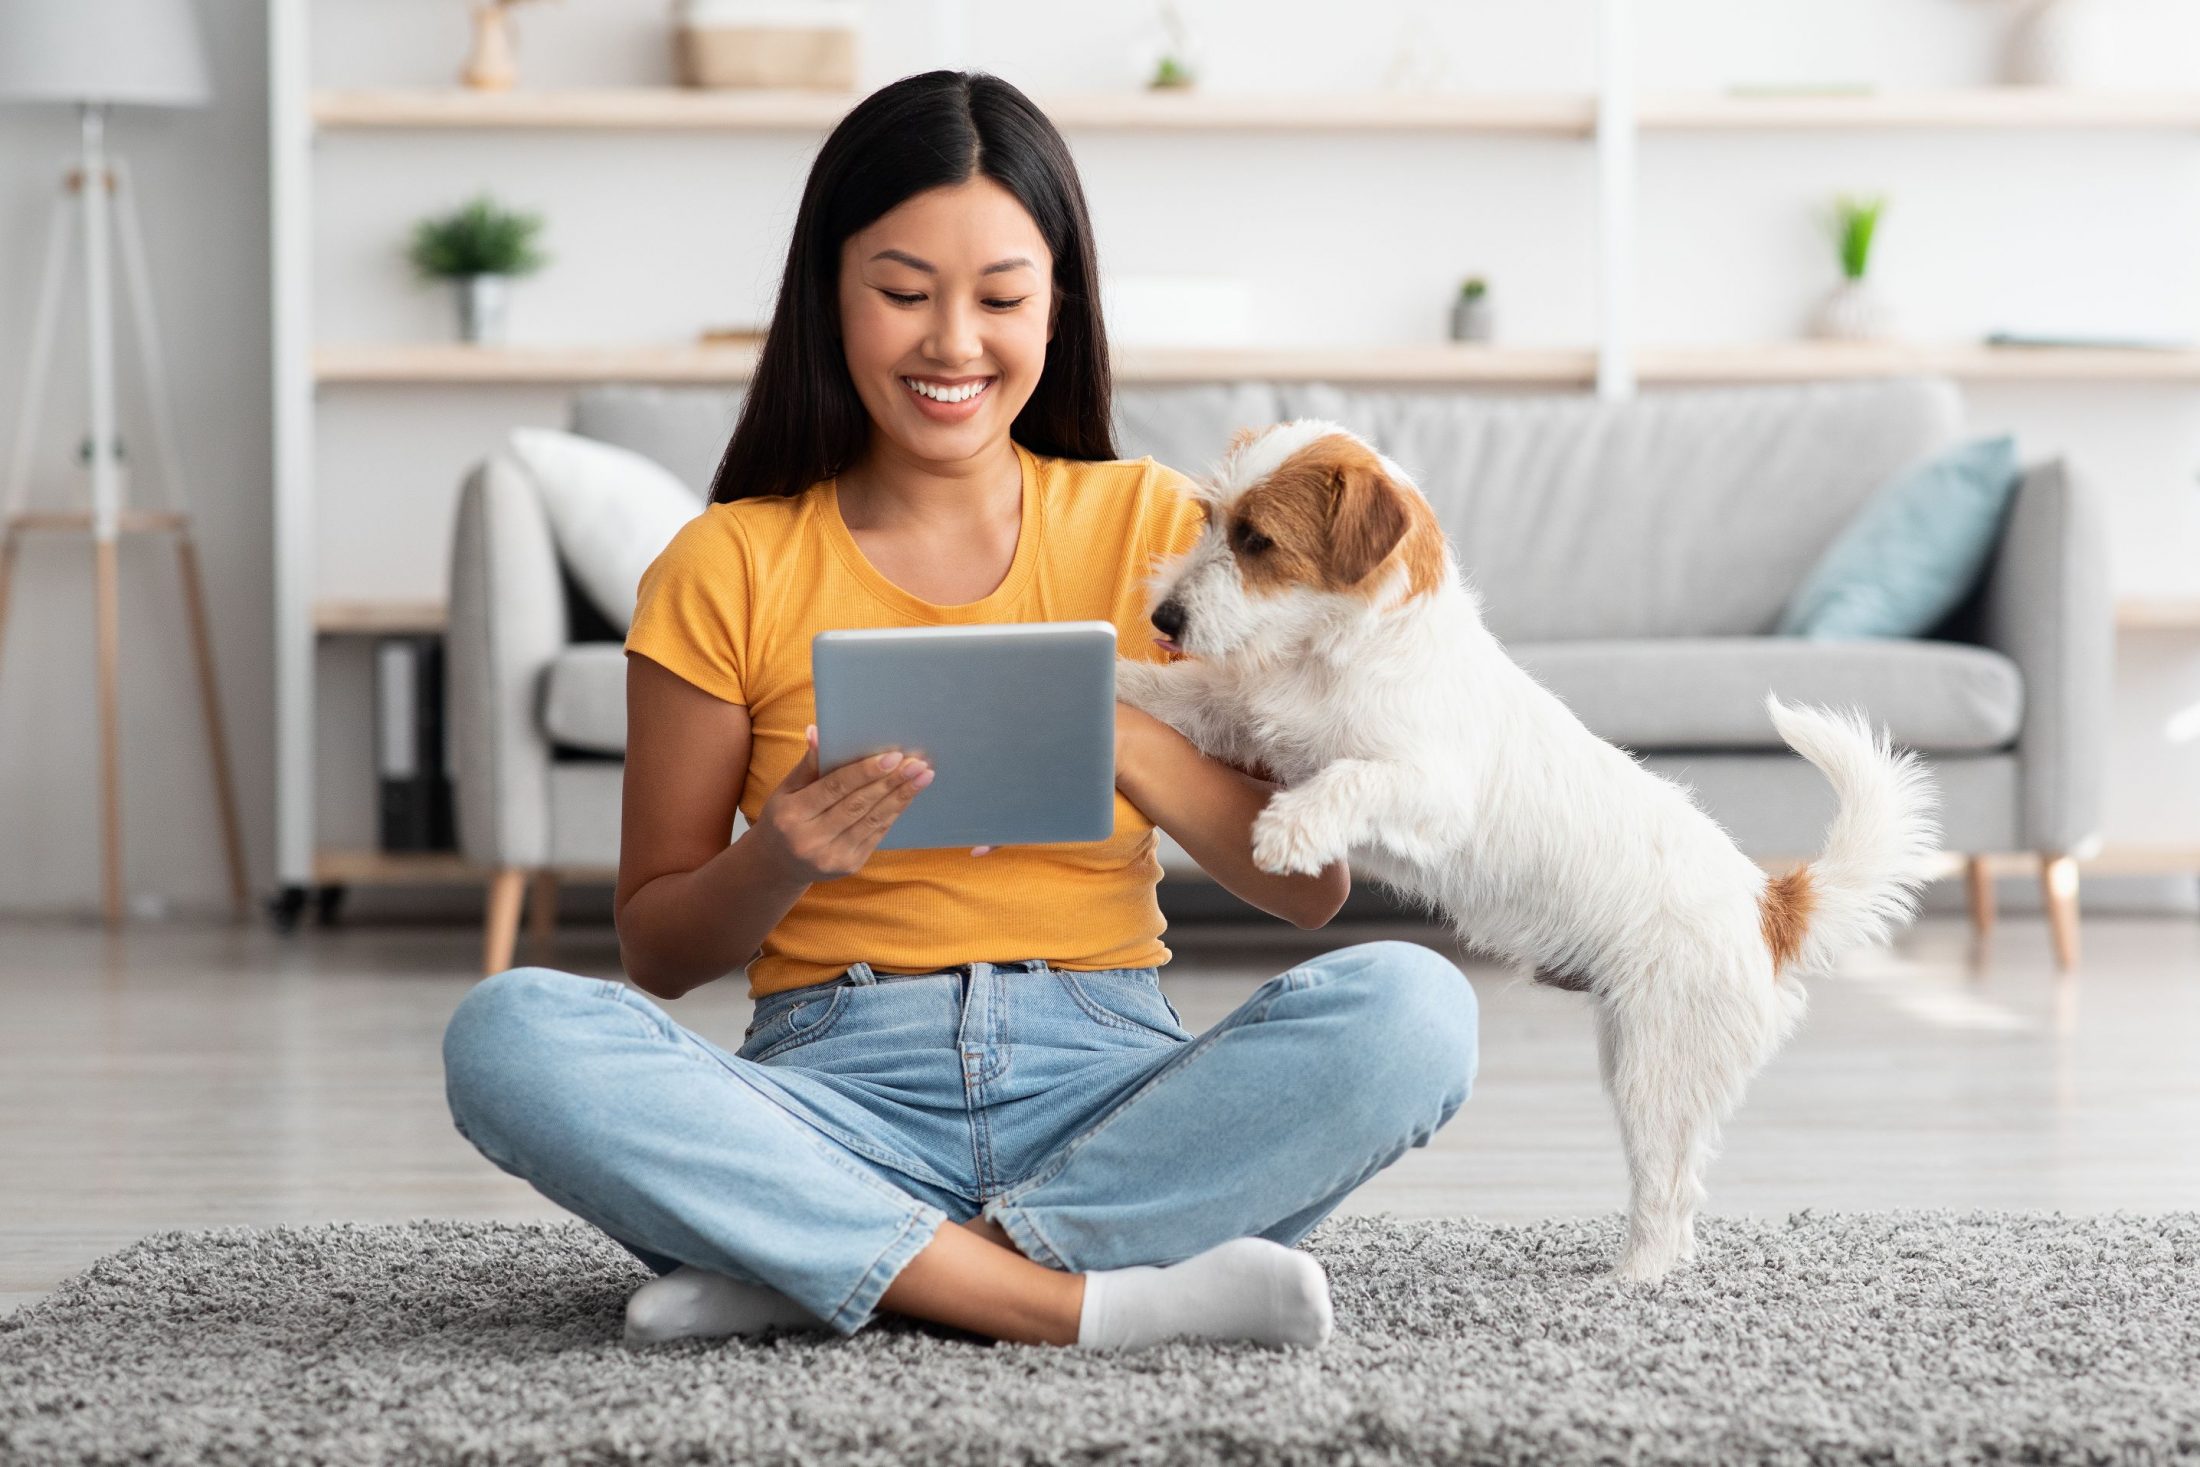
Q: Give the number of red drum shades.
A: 0